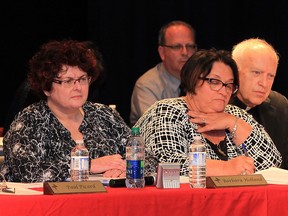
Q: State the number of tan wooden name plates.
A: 2